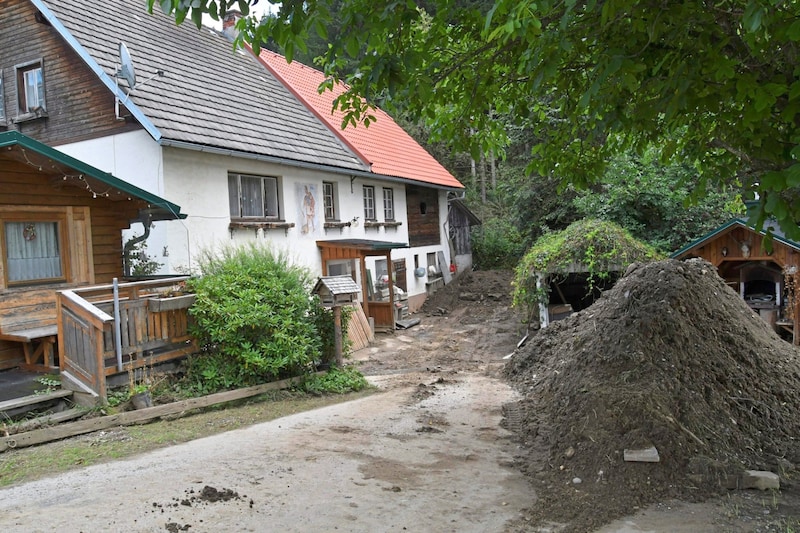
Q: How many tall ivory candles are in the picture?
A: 0